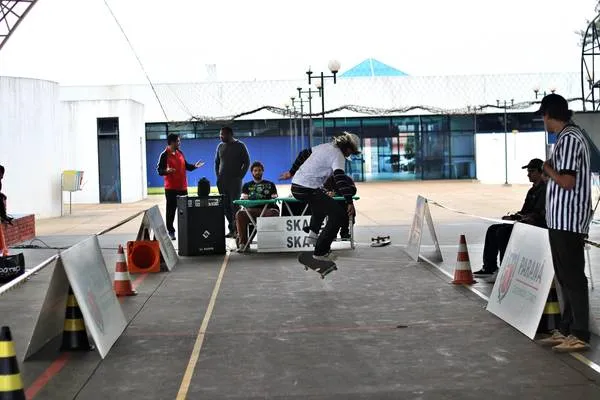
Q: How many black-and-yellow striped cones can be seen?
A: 3